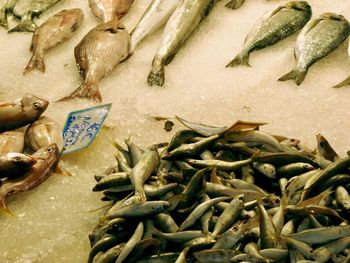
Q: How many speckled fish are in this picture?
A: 2